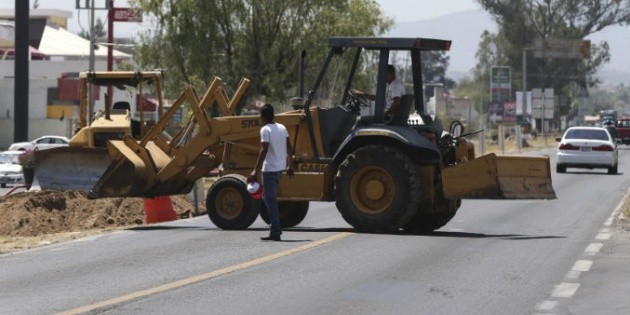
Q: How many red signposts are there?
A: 1